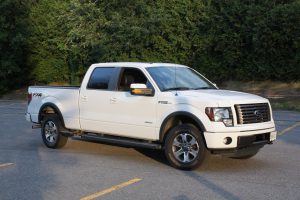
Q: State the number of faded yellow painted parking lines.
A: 3